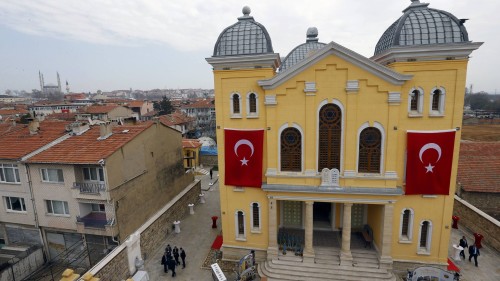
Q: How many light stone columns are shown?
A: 4